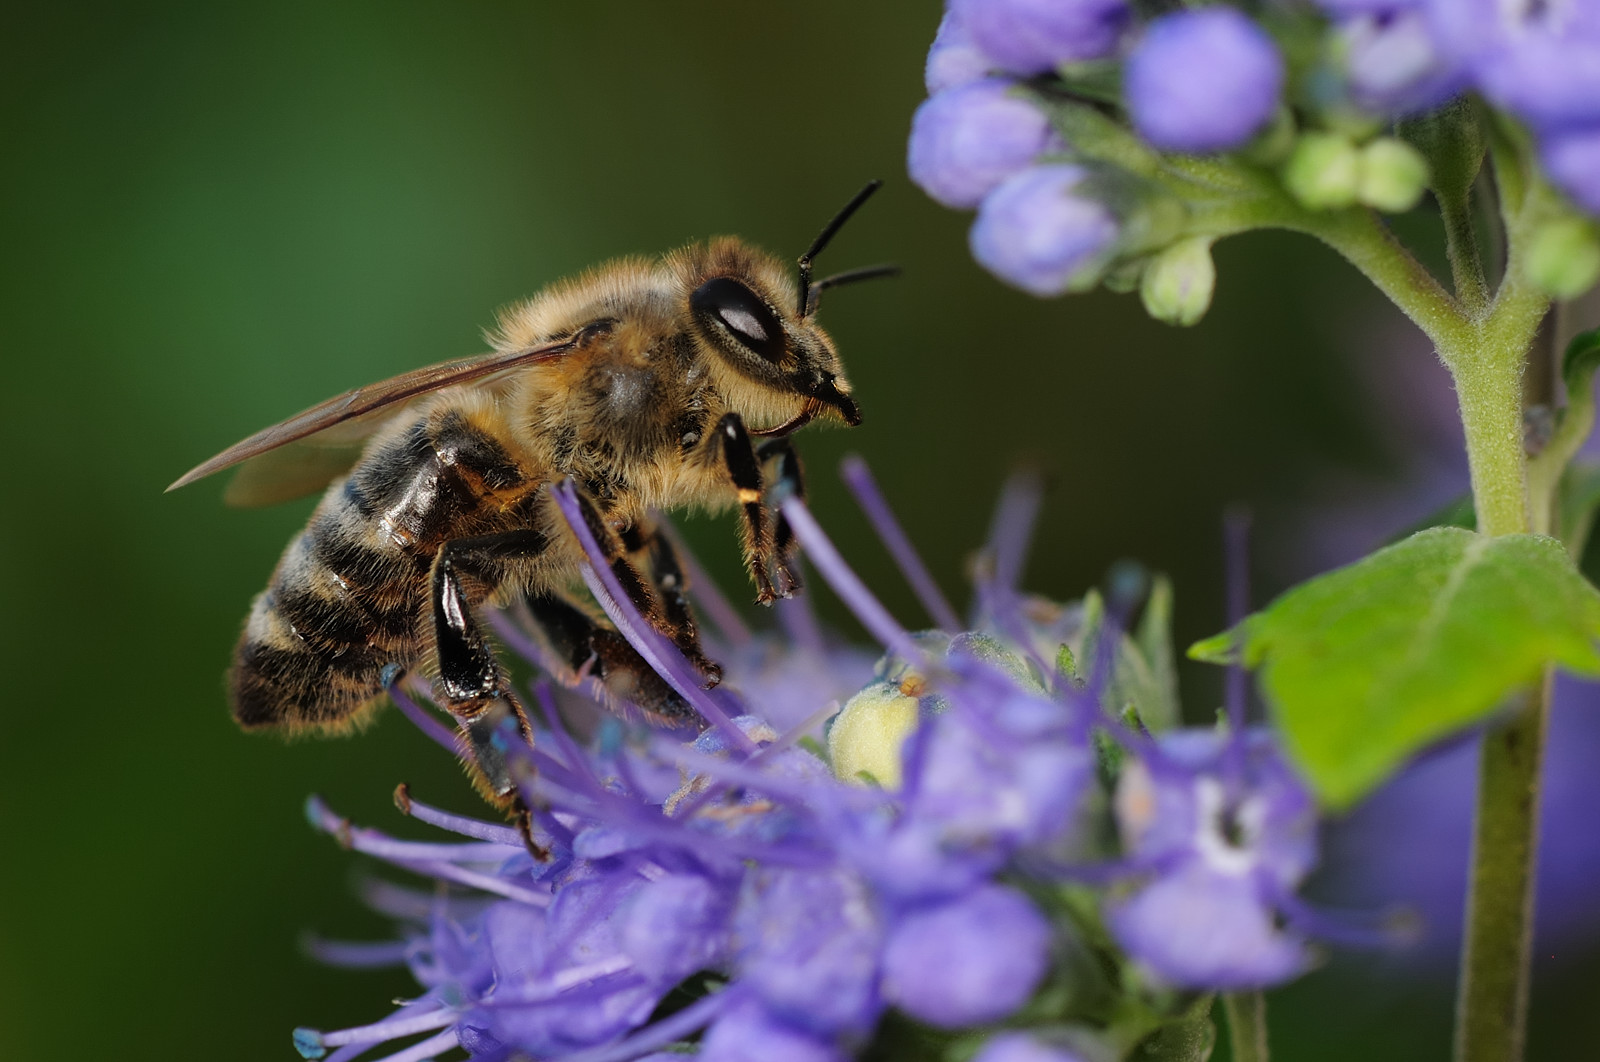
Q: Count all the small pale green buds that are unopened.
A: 4